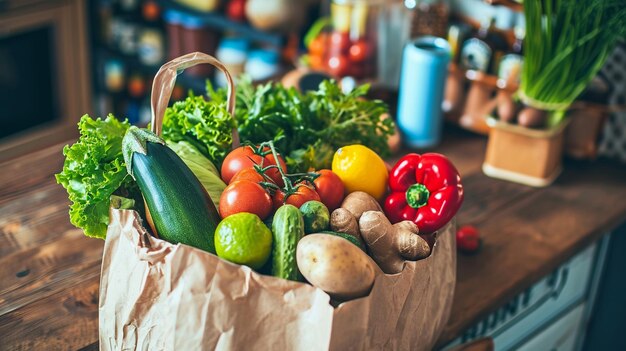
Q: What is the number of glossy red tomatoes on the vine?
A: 5